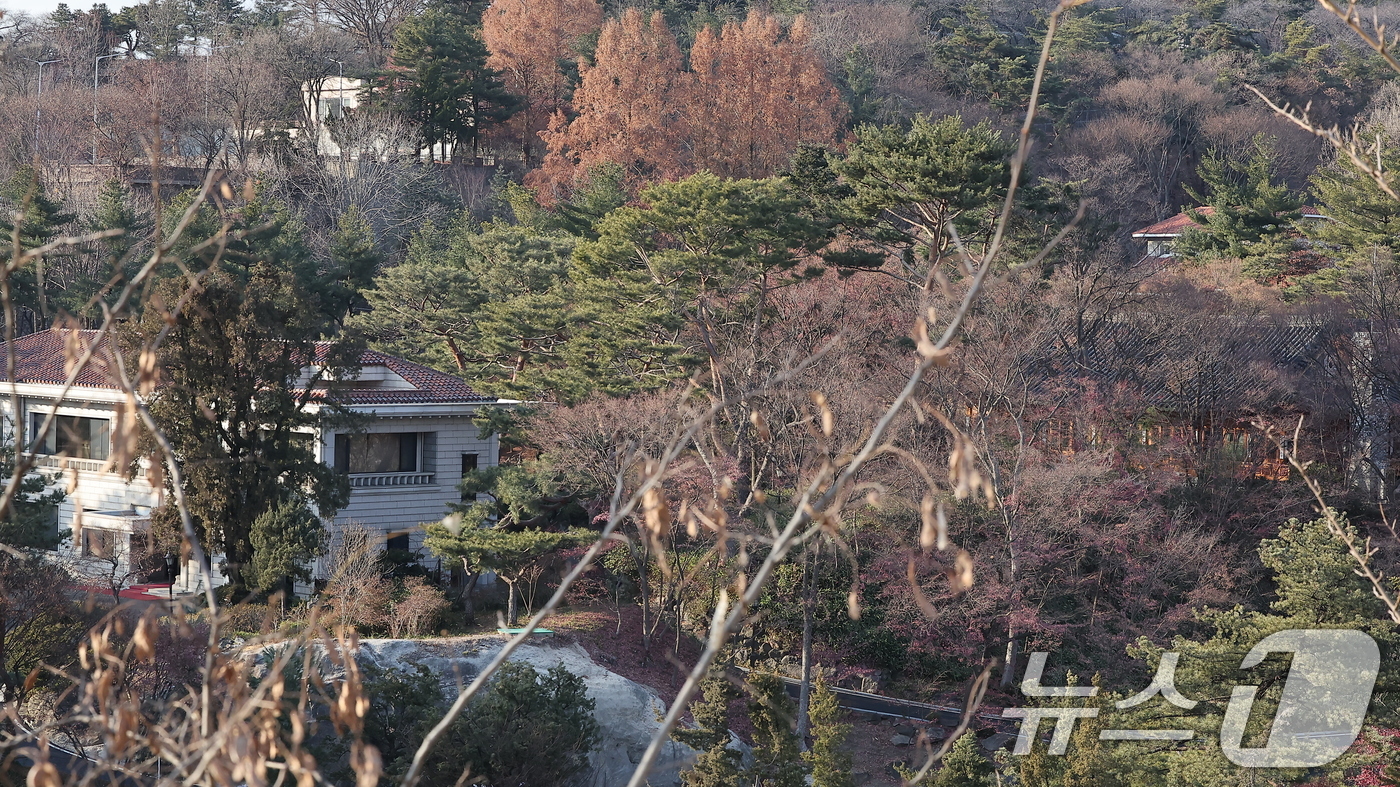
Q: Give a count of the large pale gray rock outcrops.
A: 1